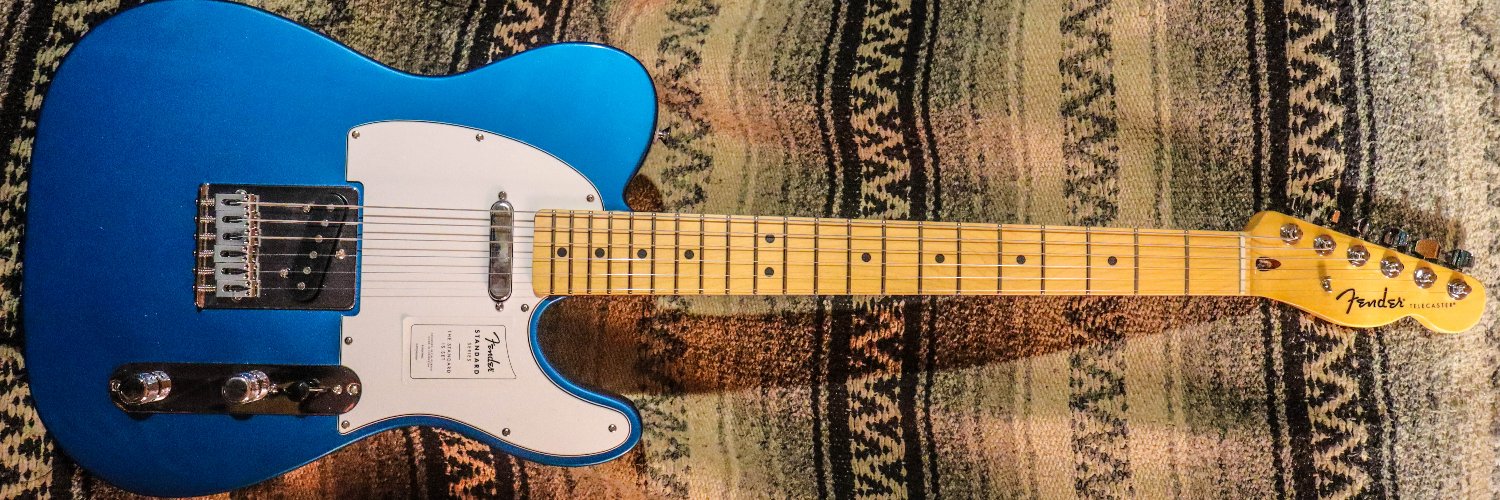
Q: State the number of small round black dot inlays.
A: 10